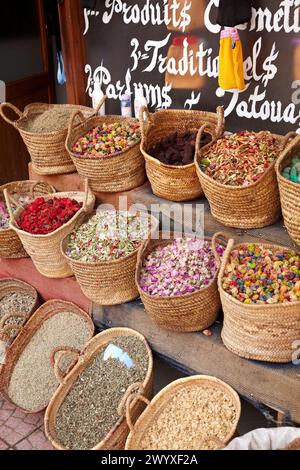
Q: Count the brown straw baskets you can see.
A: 14